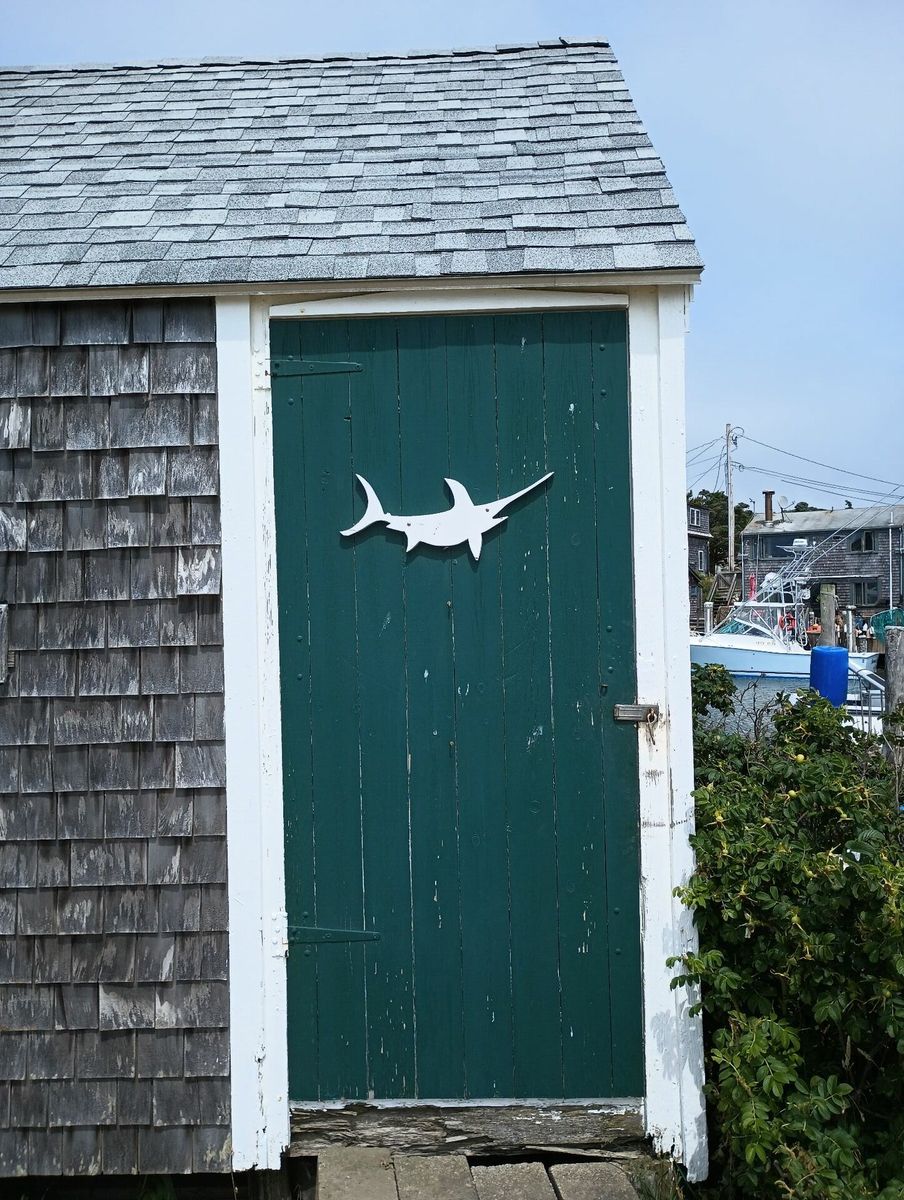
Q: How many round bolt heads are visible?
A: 12